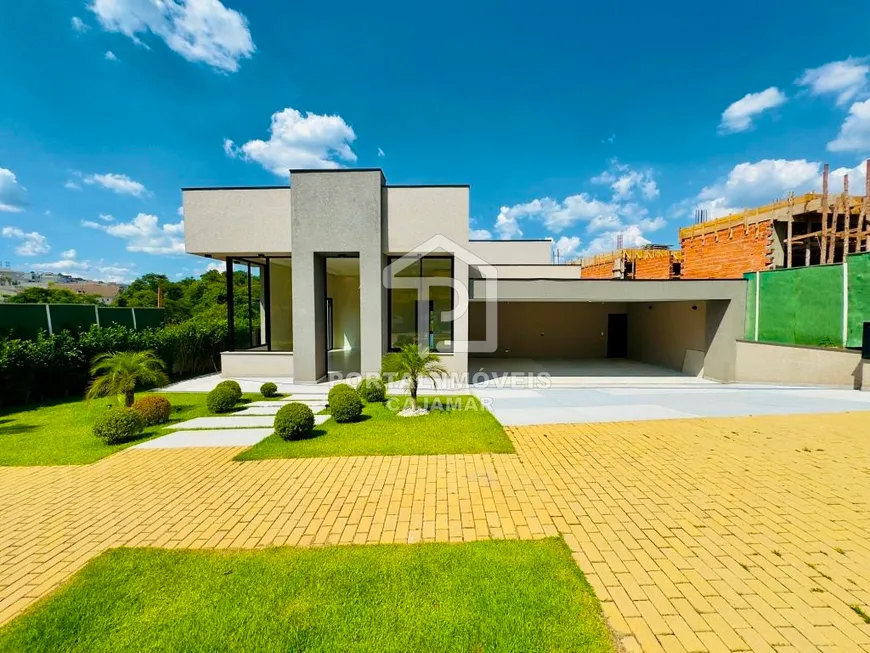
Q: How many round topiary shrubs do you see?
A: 9